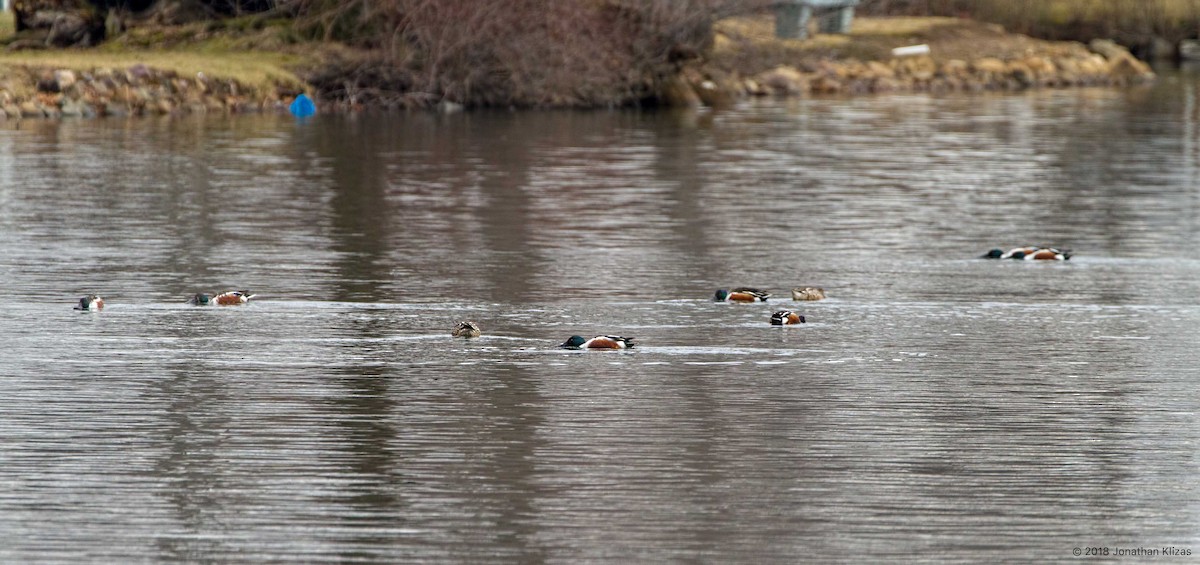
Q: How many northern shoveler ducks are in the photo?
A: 9